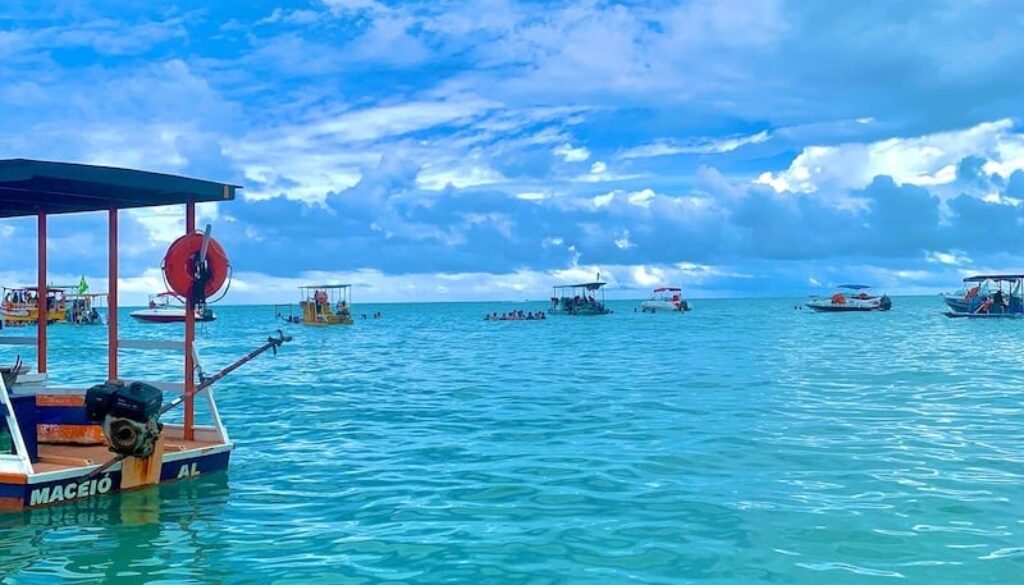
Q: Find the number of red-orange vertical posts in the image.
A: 3